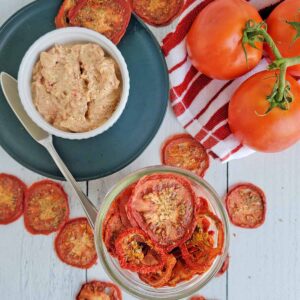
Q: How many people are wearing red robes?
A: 0